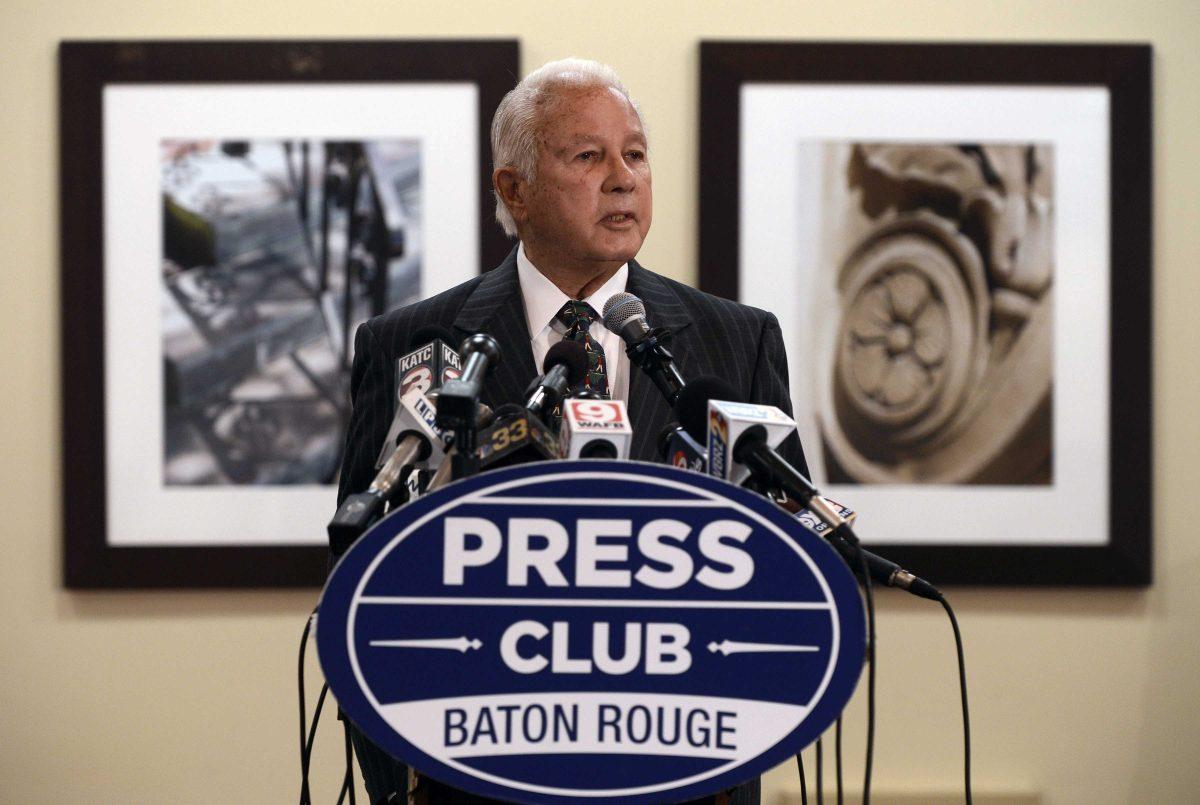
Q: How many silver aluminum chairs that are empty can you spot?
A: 0